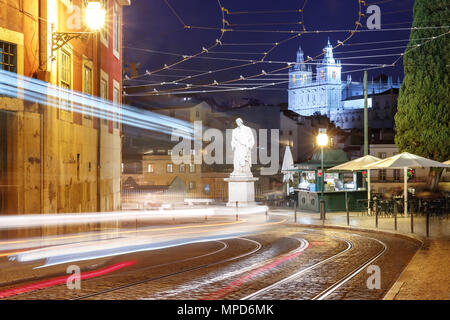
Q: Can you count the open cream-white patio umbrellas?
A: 2